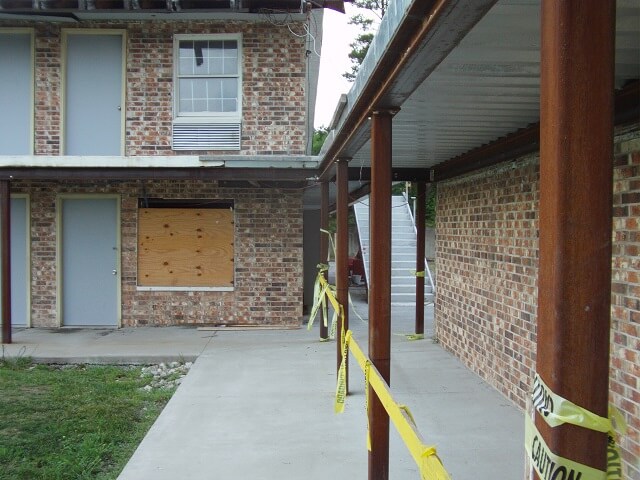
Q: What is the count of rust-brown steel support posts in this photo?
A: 6